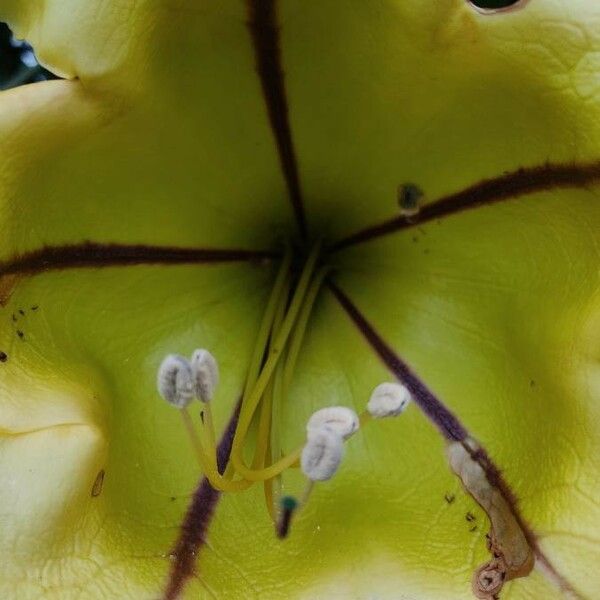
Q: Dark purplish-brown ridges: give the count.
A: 5